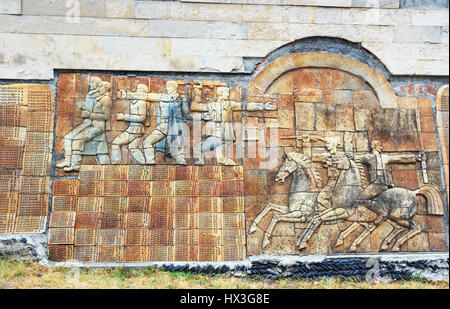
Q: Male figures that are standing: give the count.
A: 5